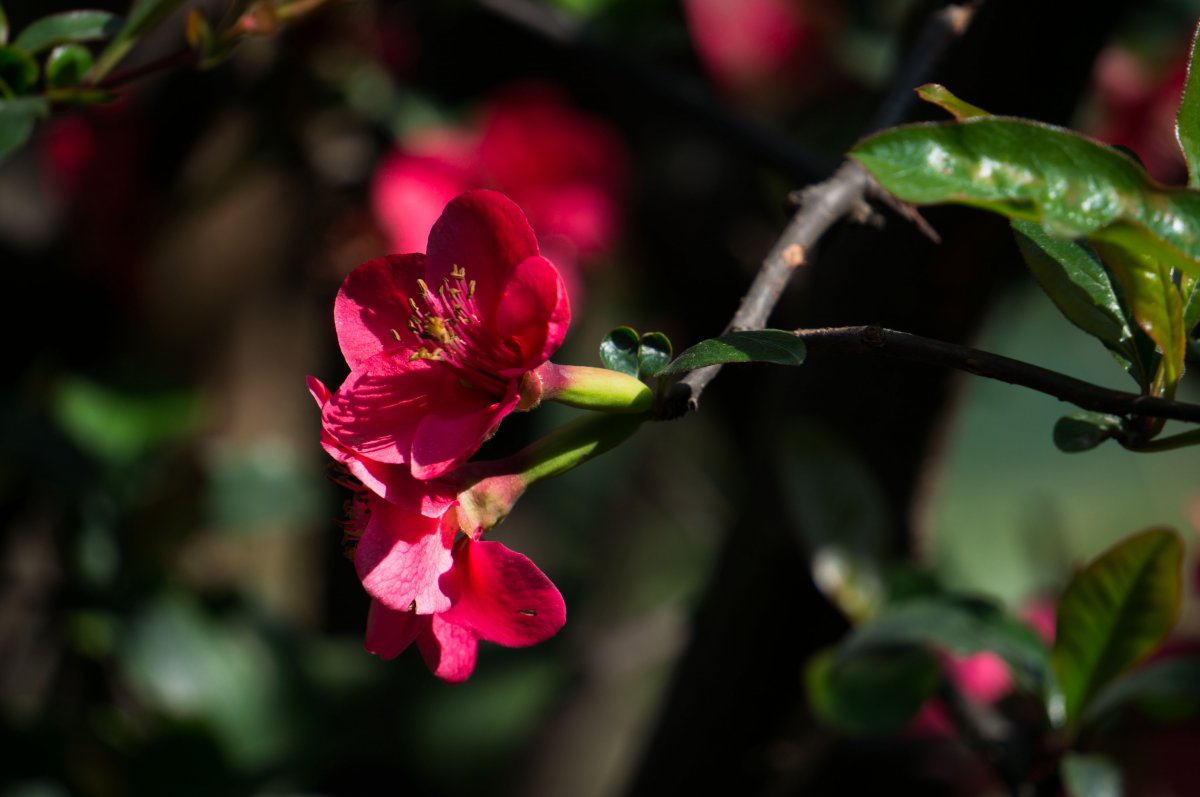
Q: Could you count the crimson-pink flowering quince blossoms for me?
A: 2